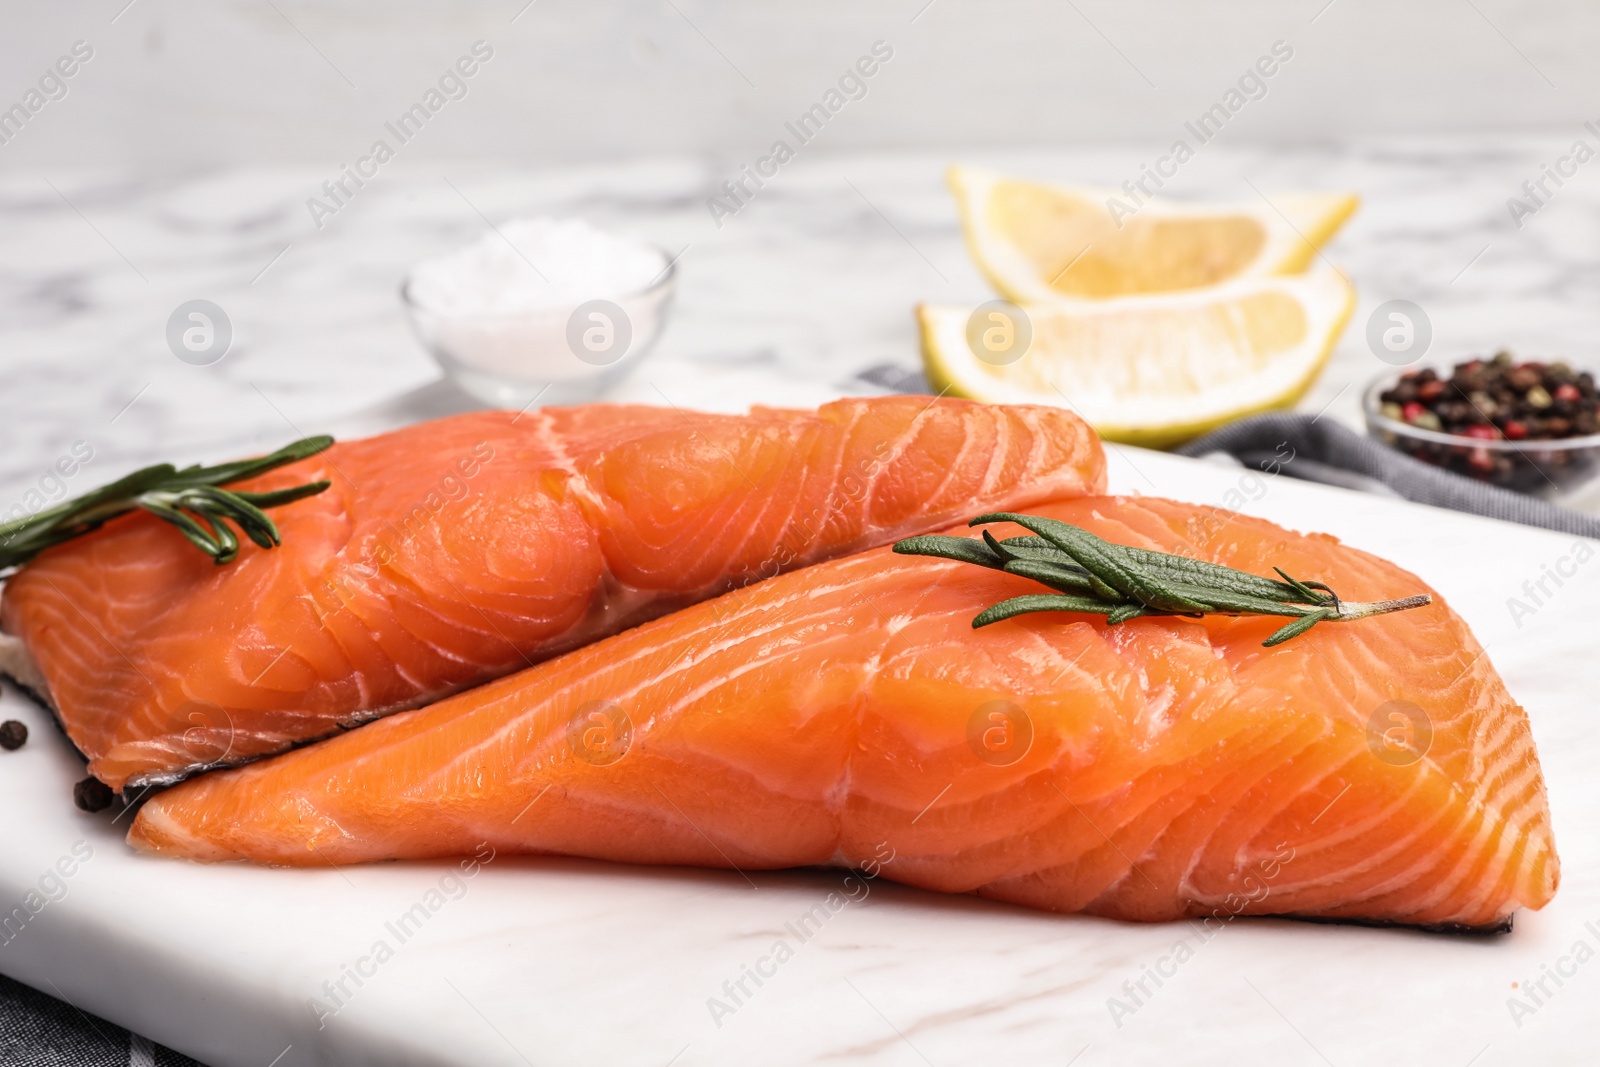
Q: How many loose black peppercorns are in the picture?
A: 2